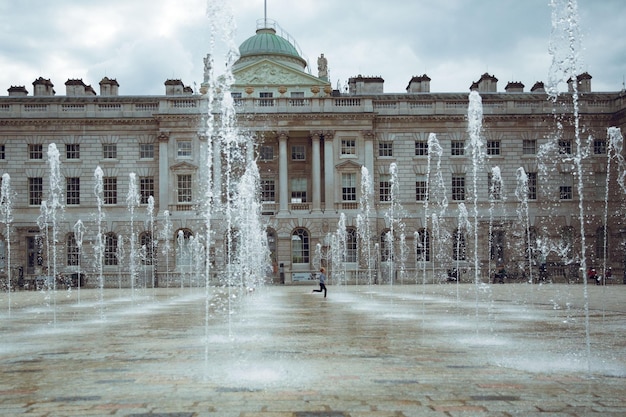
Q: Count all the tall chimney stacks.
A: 11